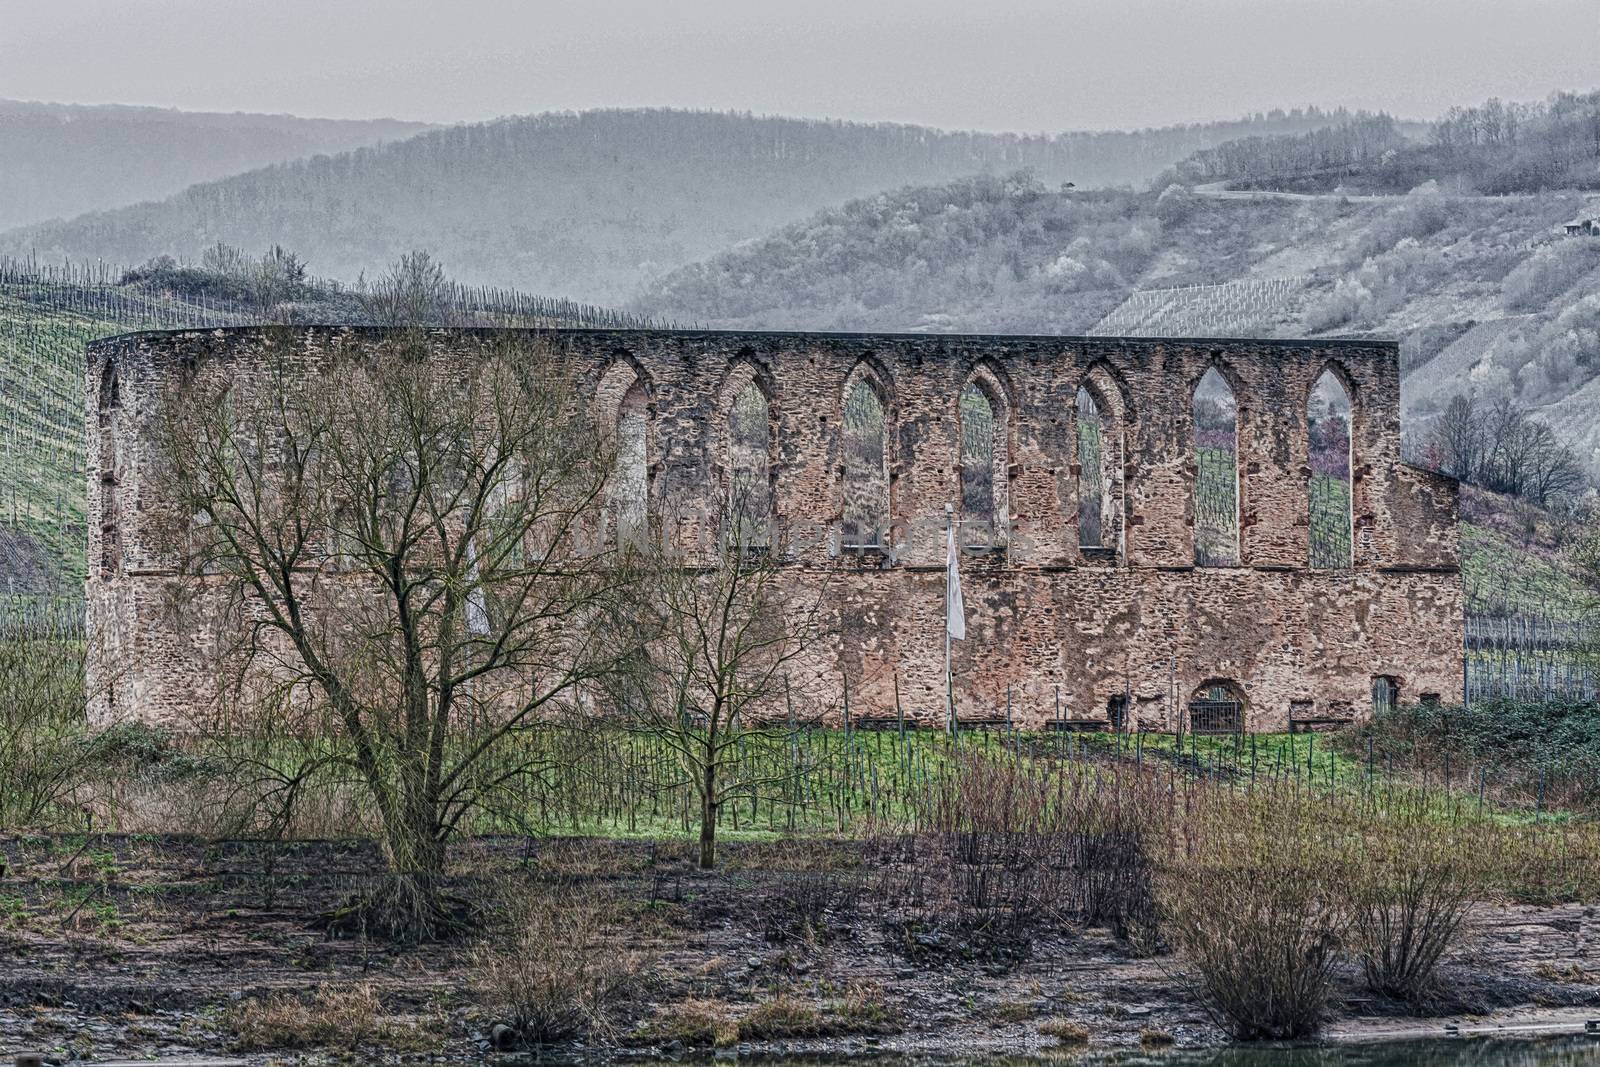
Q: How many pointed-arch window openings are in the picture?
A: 11